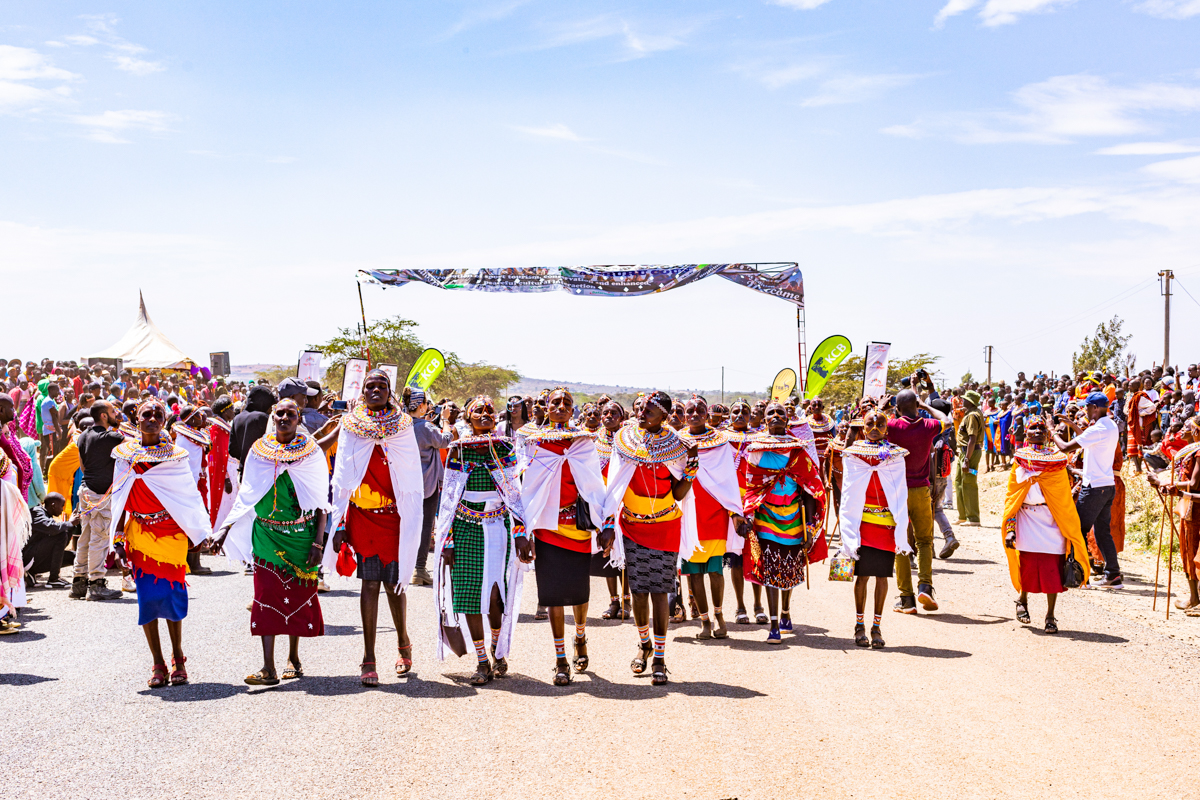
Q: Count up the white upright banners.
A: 4